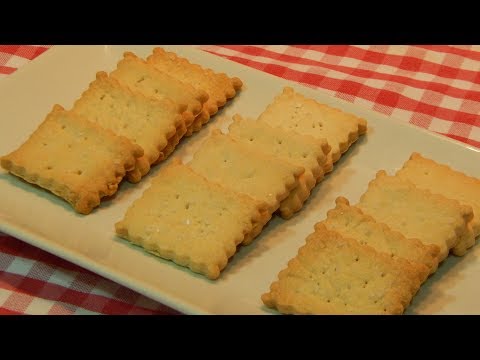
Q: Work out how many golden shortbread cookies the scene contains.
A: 12